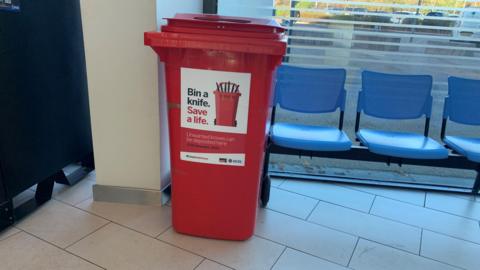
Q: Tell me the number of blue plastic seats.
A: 3